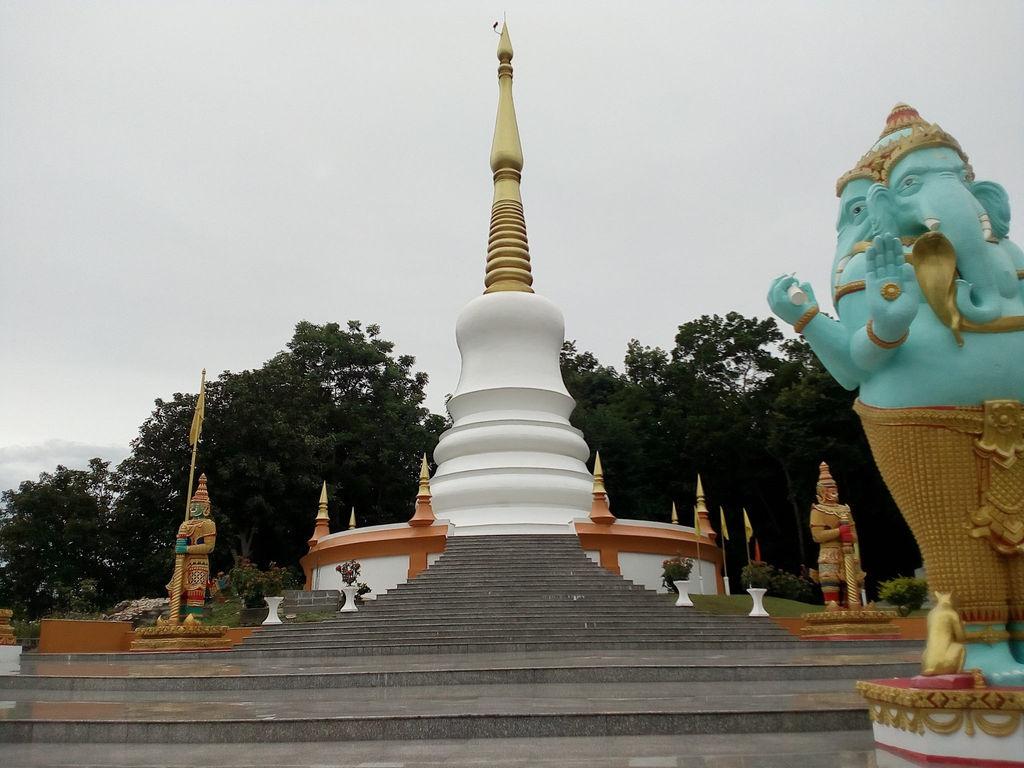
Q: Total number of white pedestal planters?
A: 4